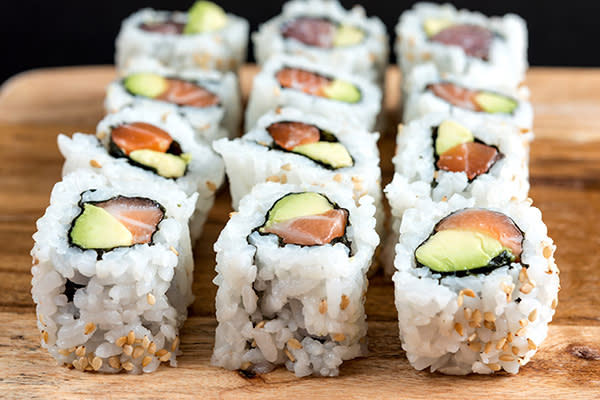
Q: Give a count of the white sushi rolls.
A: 12